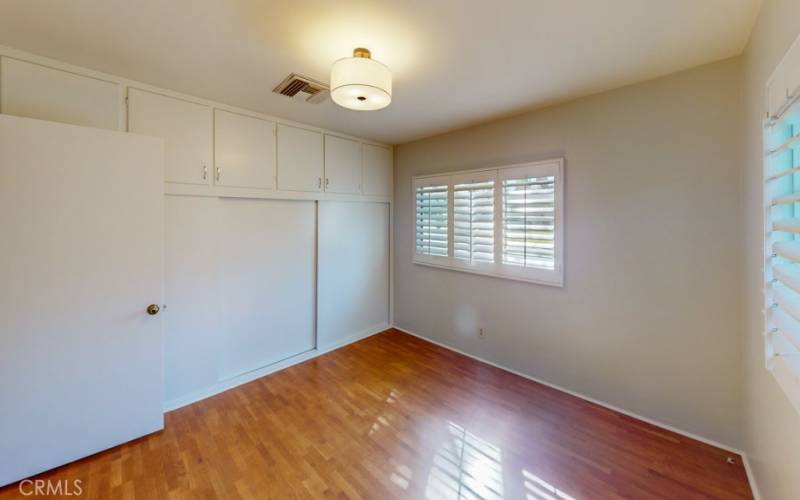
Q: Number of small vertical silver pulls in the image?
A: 4